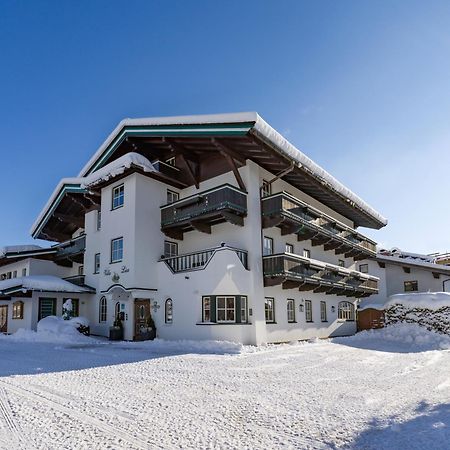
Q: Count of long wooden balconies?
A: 2